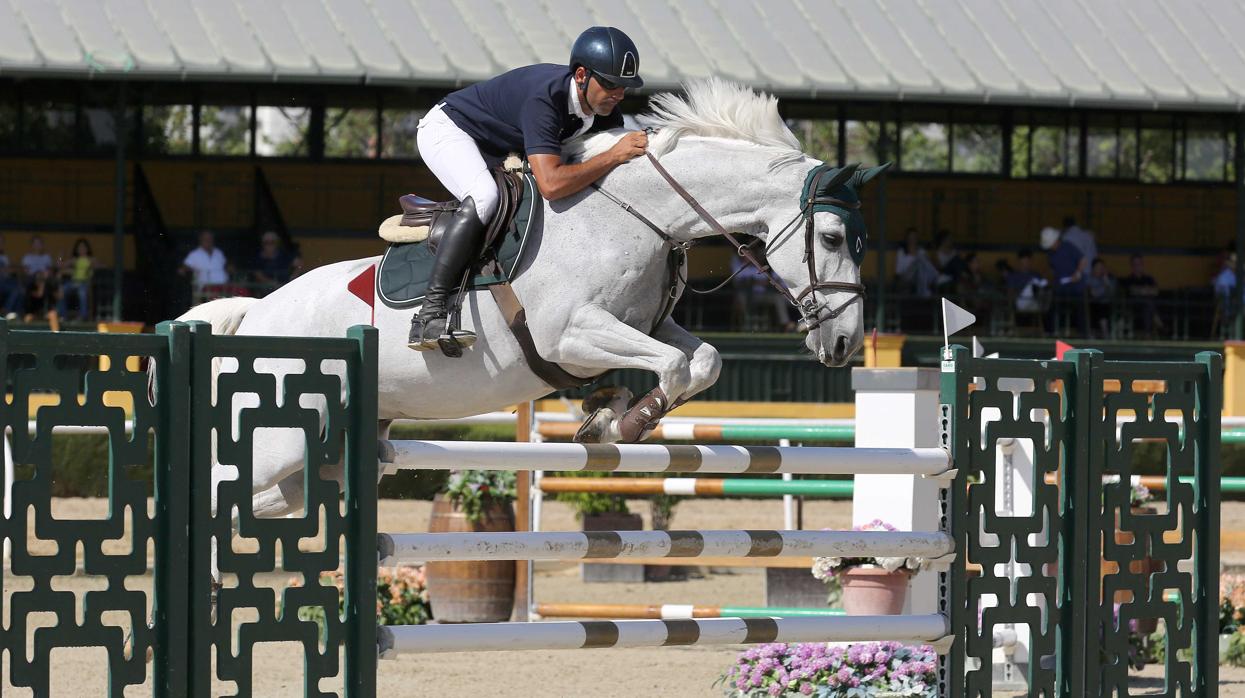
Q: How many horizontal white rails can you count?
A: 3